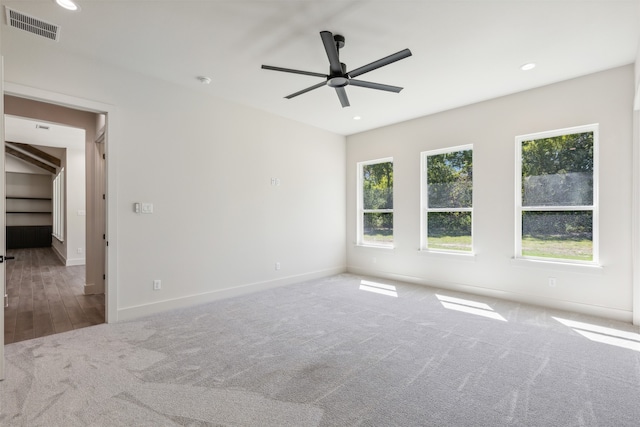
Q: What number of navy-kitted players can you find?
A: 0